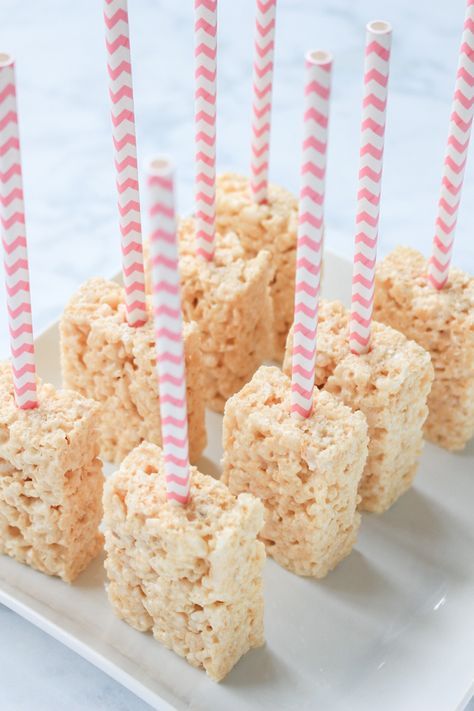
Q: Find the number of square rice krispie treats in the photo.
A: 8